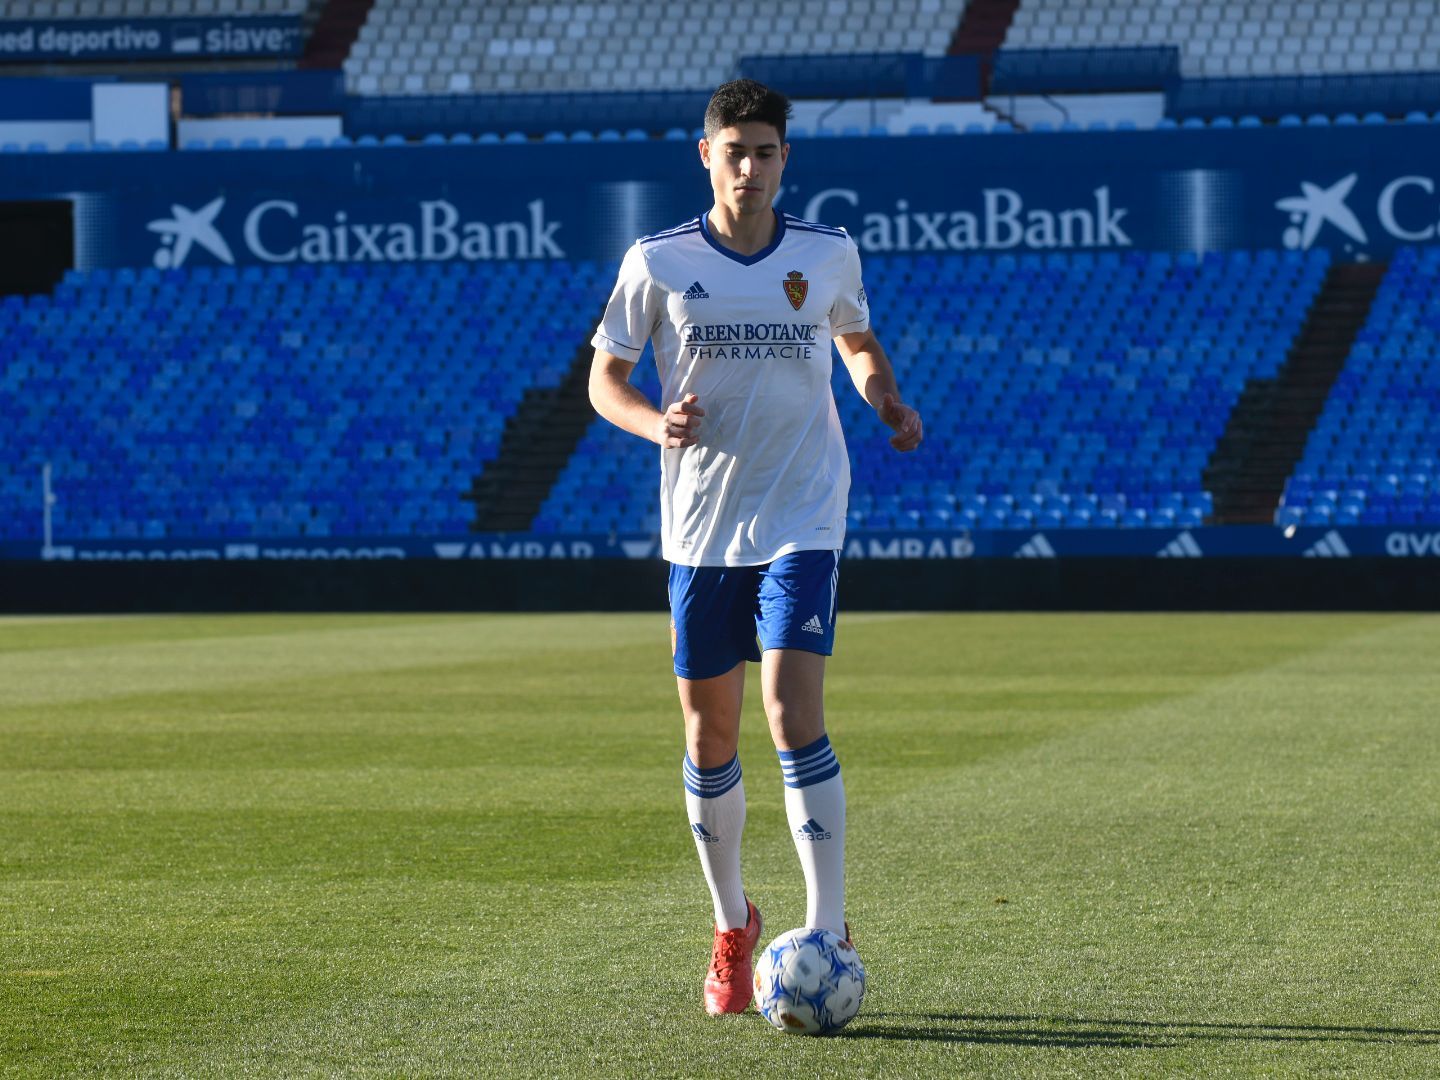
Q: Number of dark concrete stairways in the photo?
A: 2